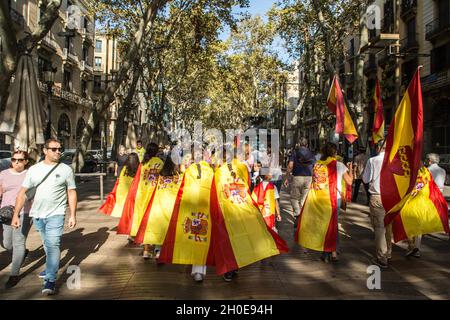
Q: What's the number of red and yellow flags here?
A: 11